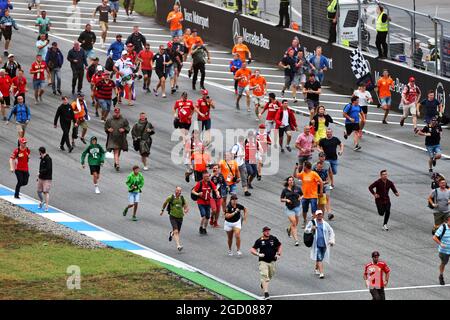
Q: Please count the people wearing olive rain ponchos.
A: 2